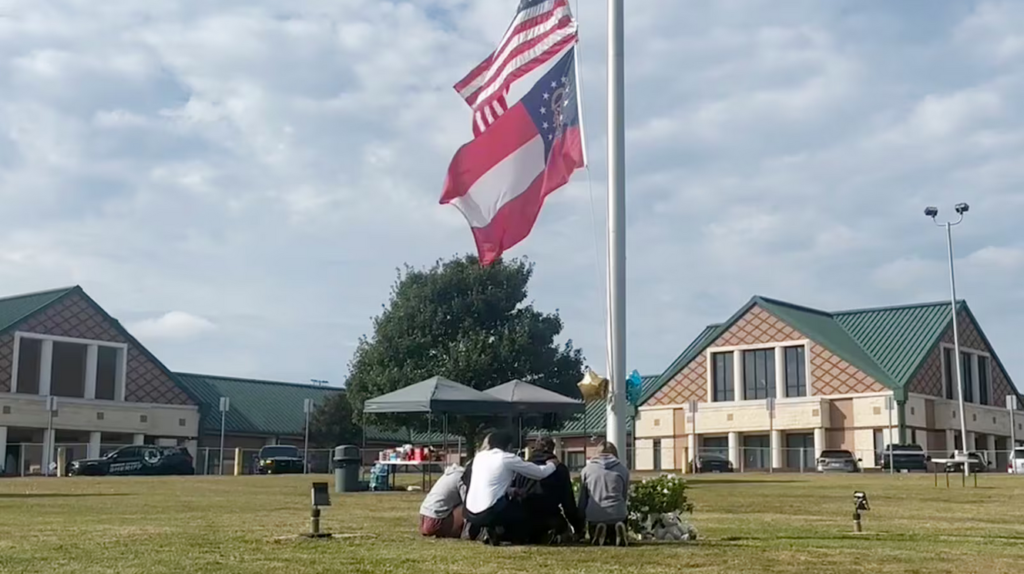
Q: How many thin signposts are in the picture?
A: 7